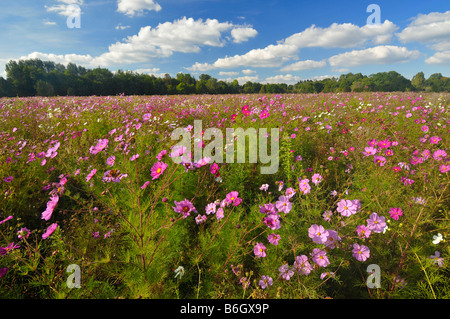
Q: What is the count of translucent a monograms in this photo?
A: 4